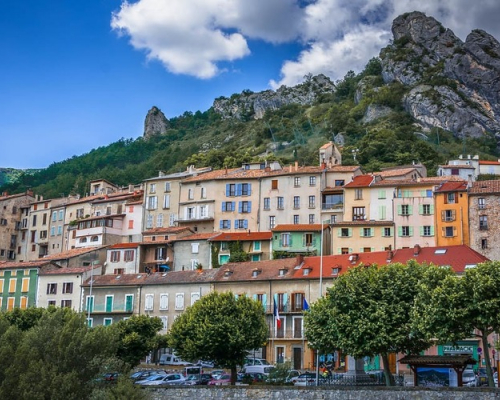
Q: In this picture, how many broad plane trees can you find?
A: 3